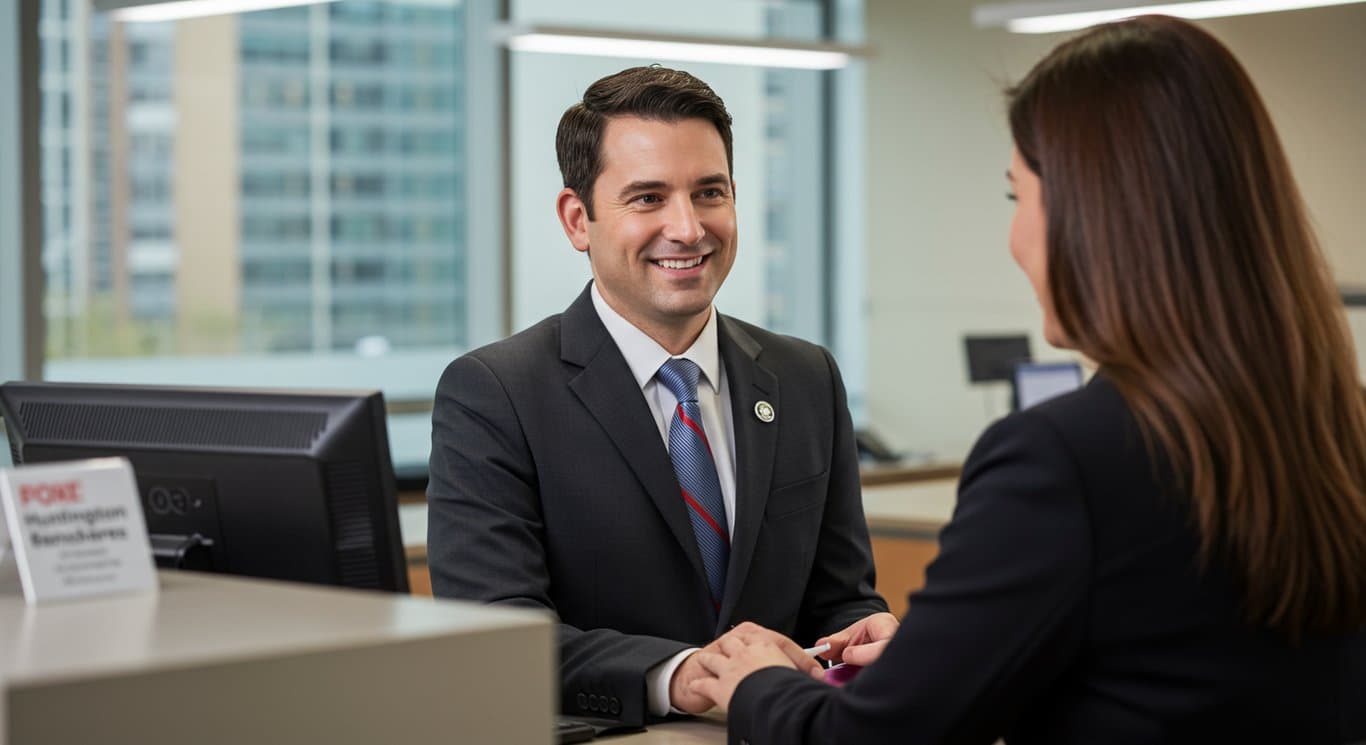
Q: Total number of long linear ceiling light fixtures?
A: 3